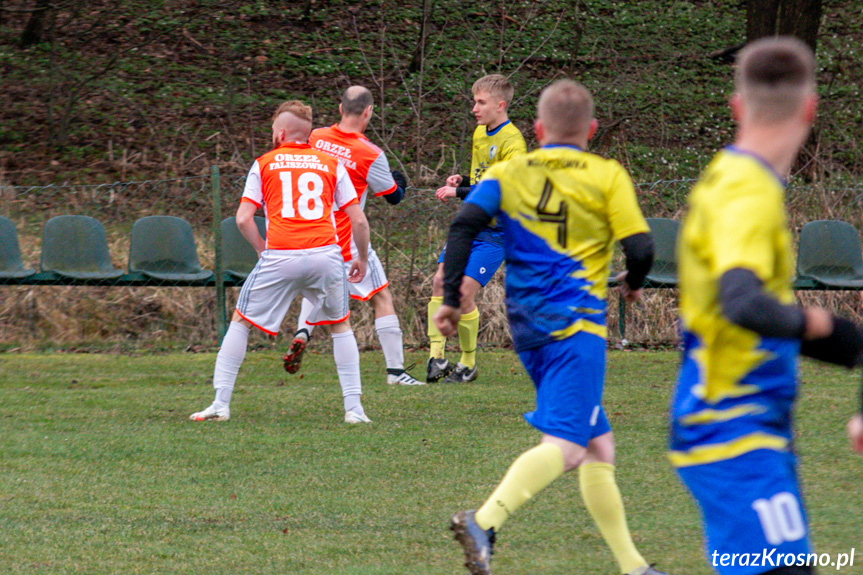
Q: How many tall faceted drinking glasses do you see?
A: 0